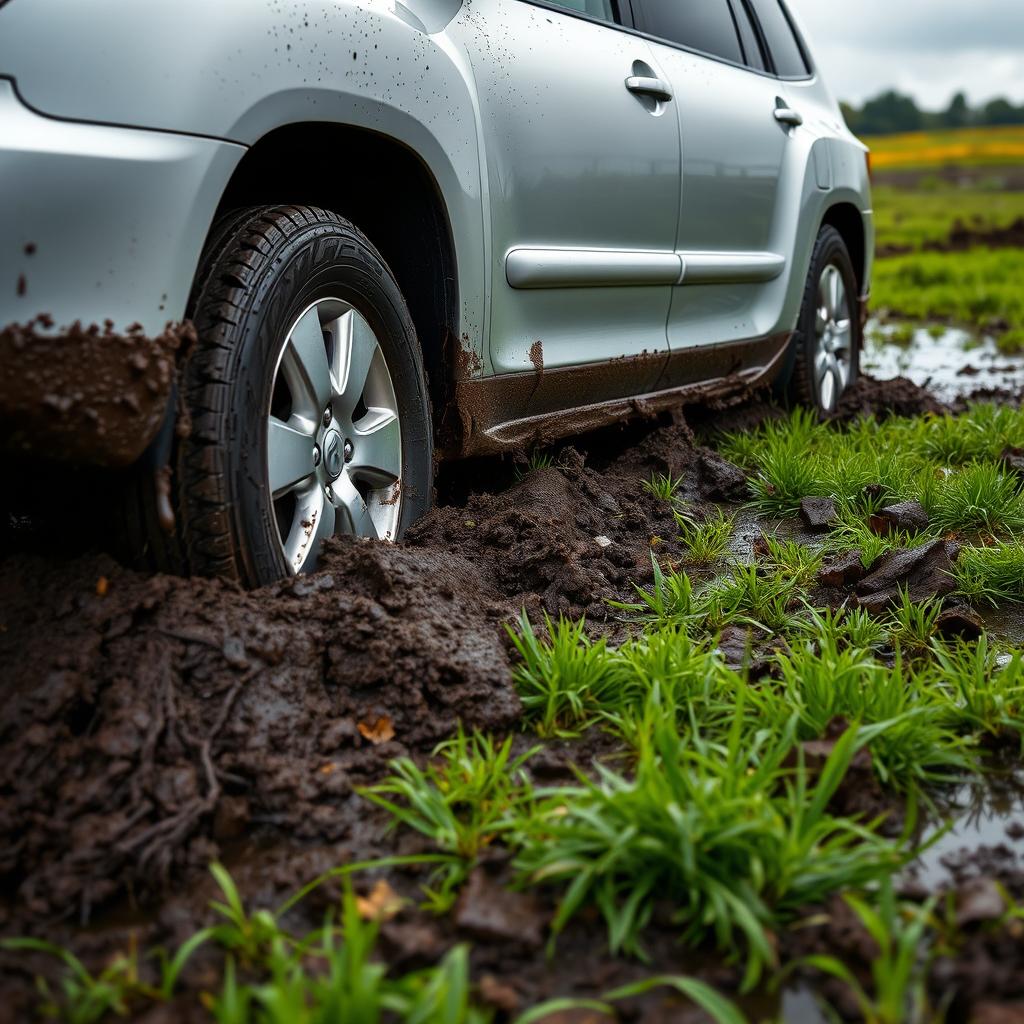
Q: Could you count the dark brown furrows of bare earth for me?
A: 2